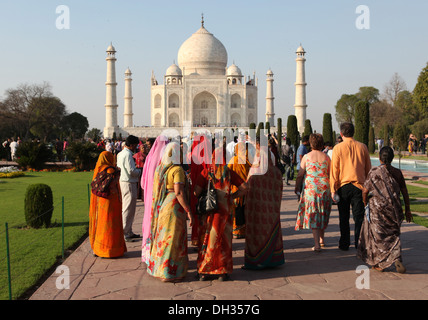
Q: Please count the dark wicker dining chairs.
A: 0